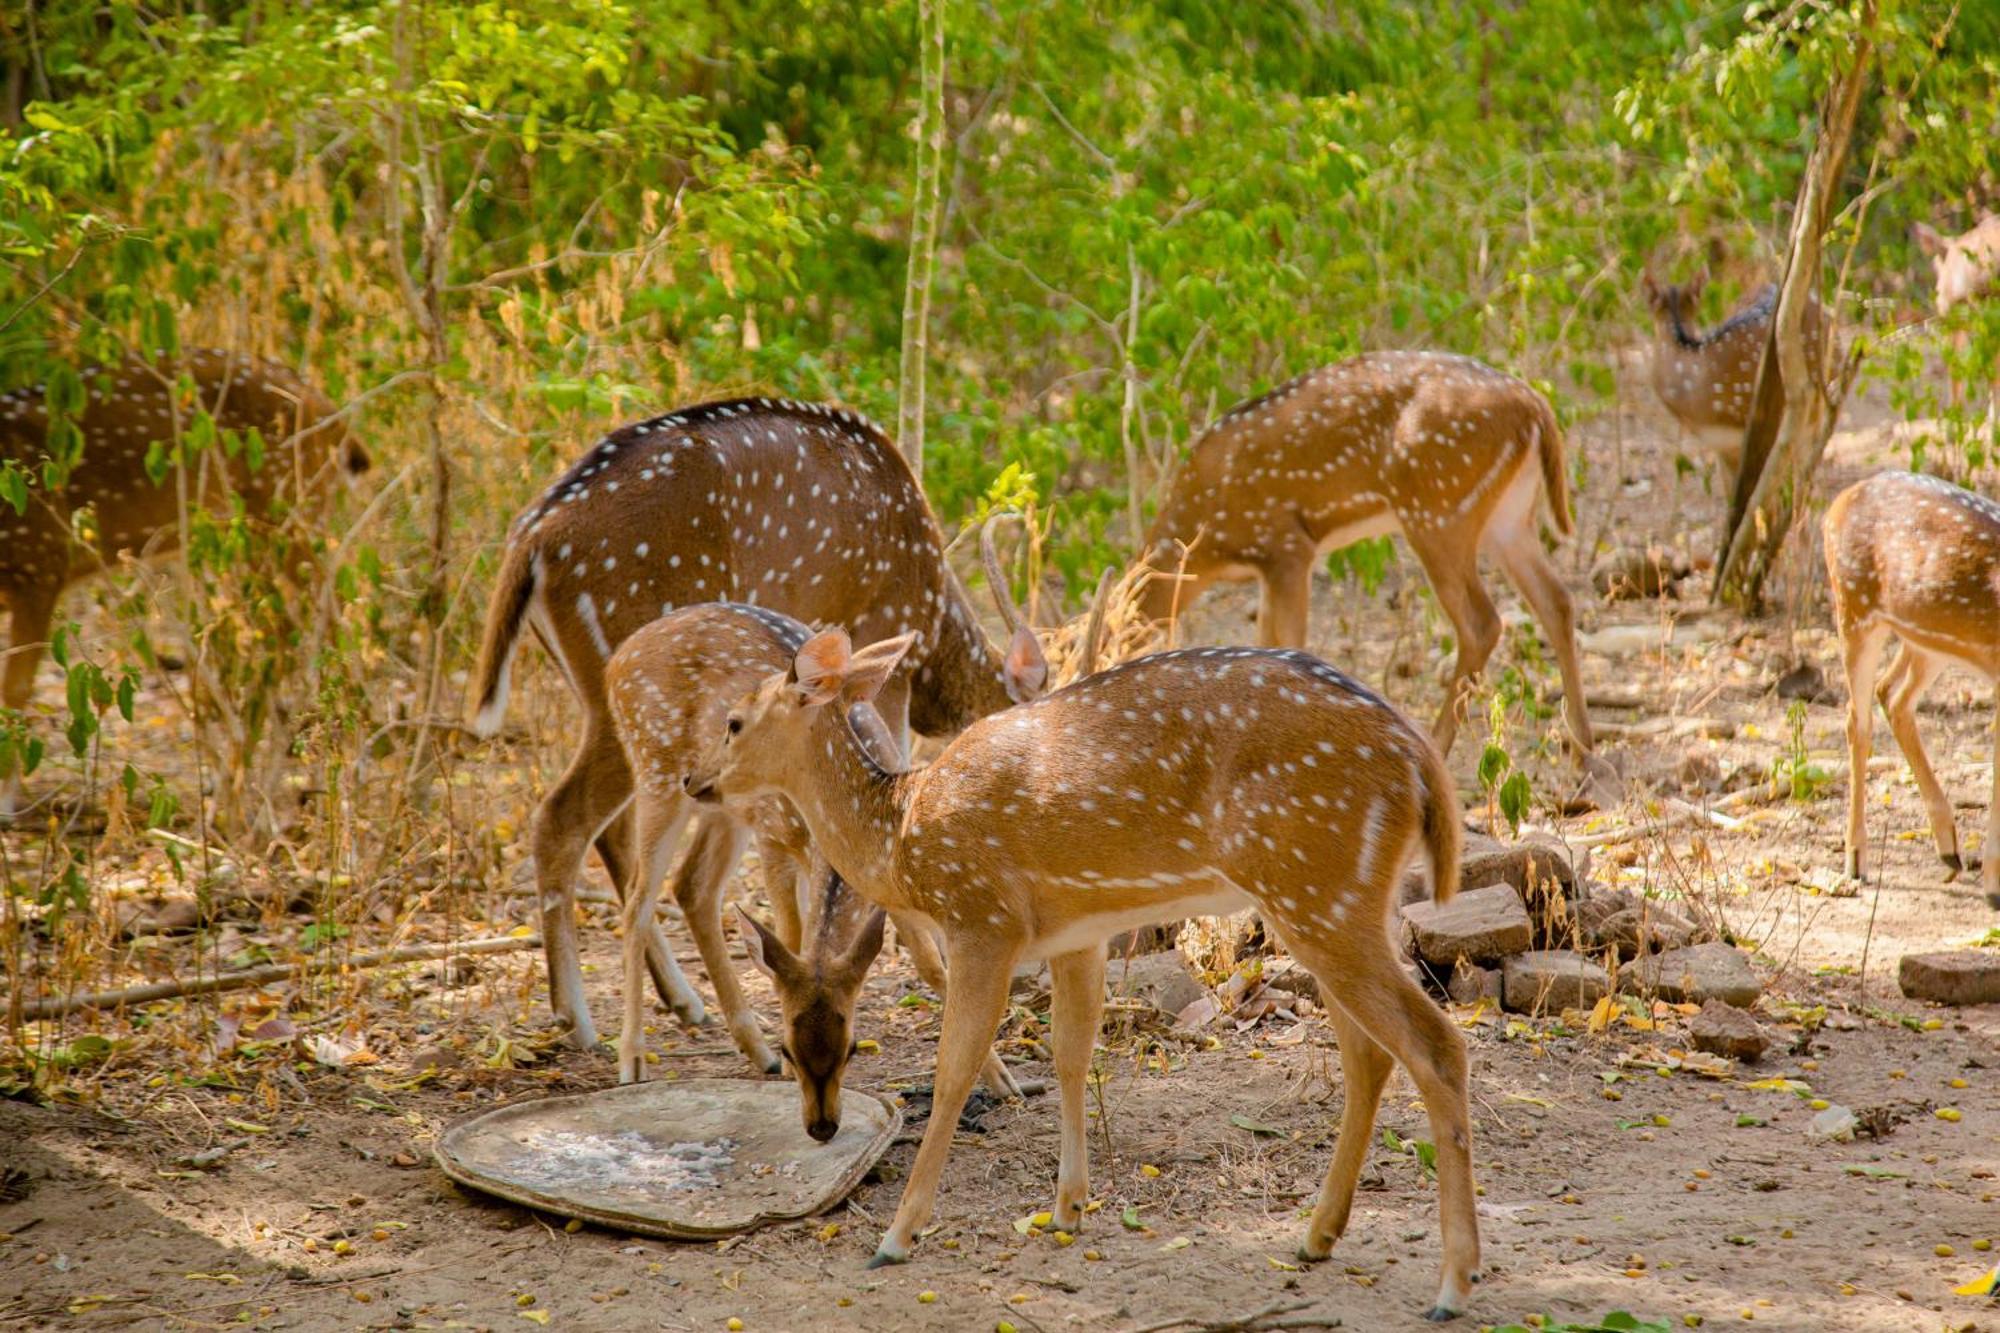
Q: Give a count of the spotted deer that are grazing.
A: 3